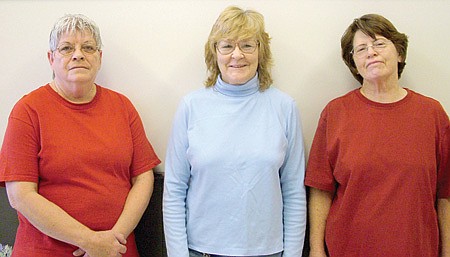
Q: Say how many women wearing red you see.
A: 2